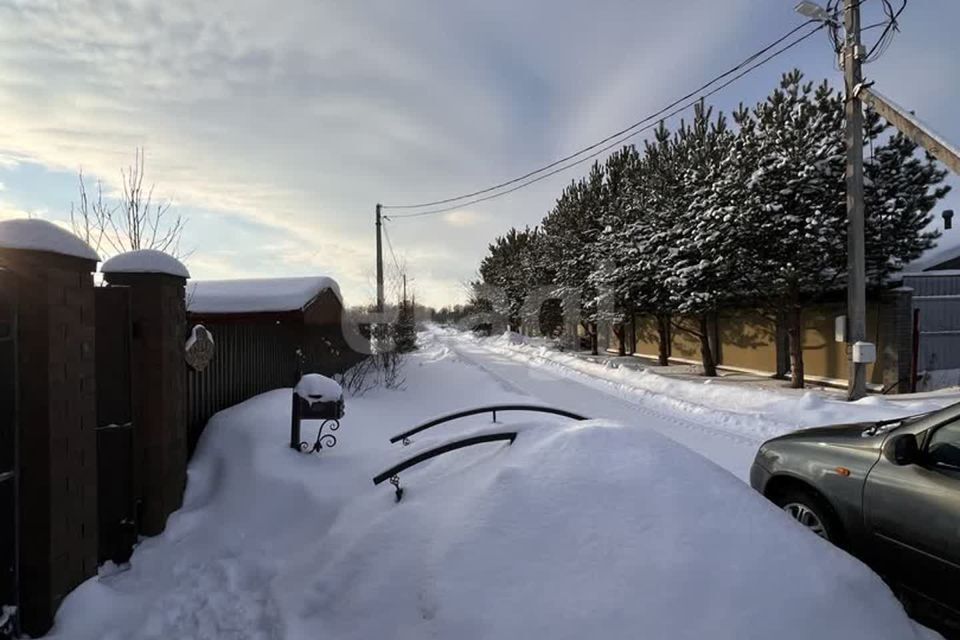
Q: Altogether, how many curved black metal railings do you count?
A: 2